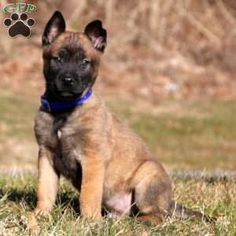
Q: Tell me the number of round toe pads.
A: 4